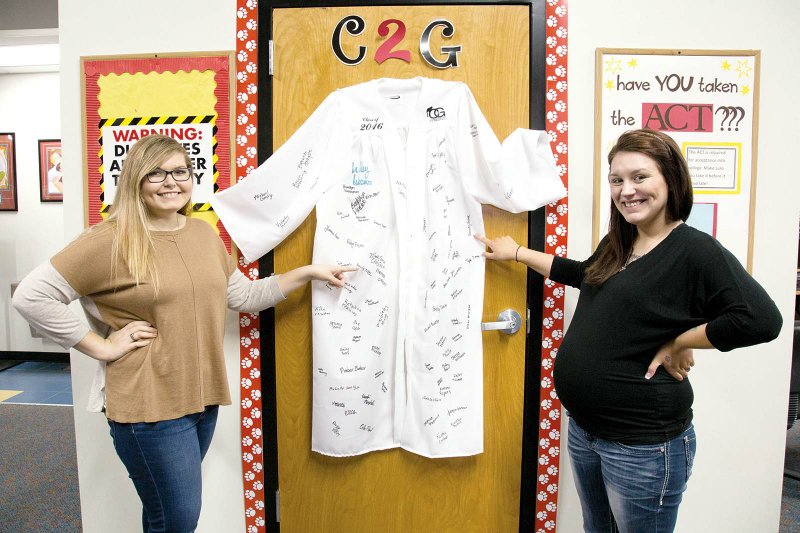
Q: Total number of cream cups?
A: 0